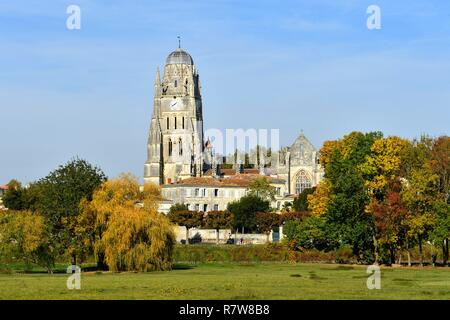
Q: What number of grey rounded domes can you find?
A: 1